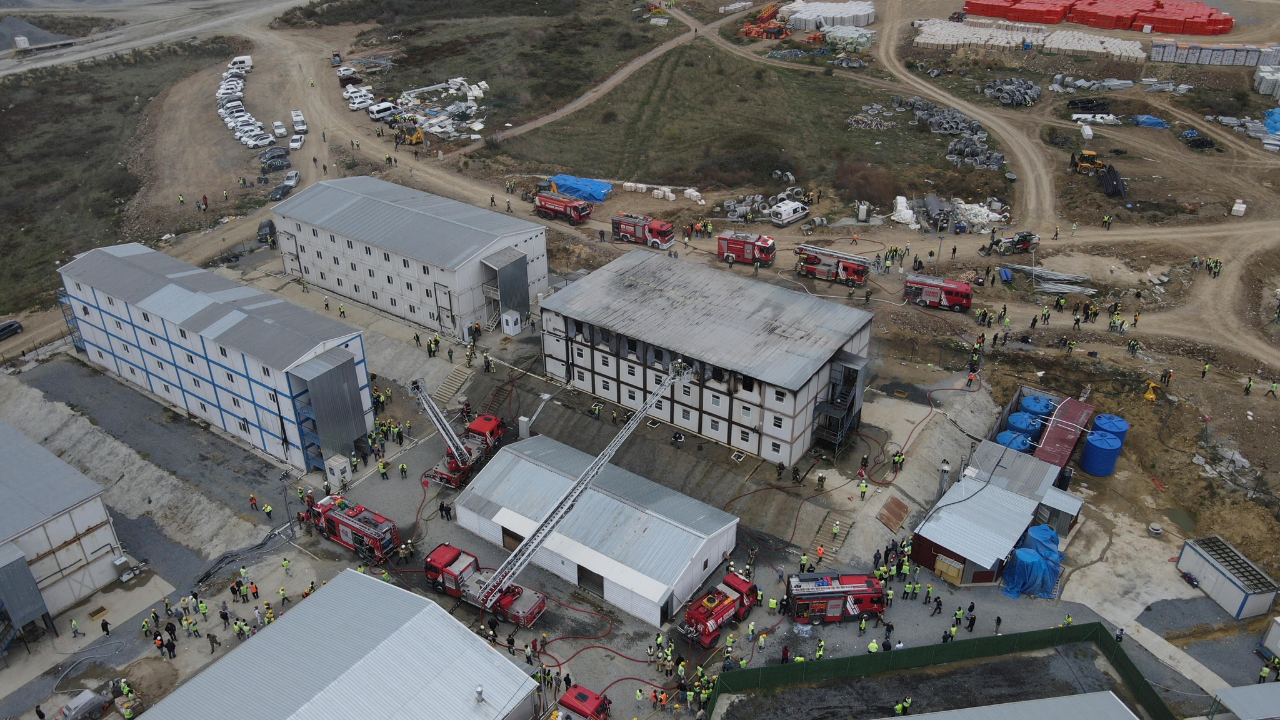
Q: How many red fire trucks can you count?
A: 11